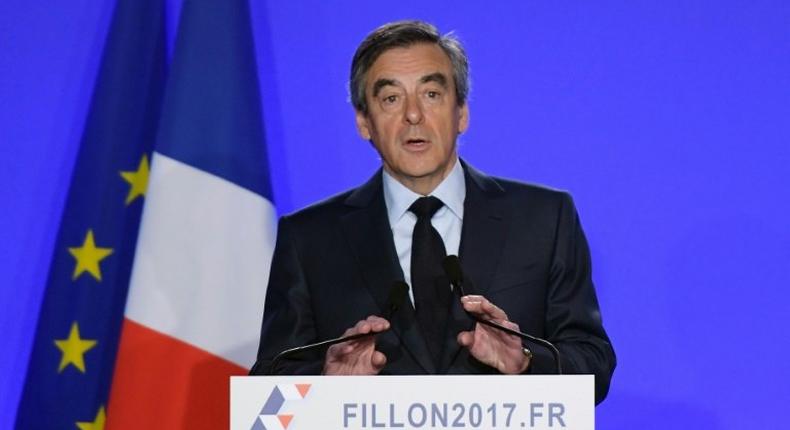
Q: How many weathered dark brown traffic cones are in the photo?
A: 0